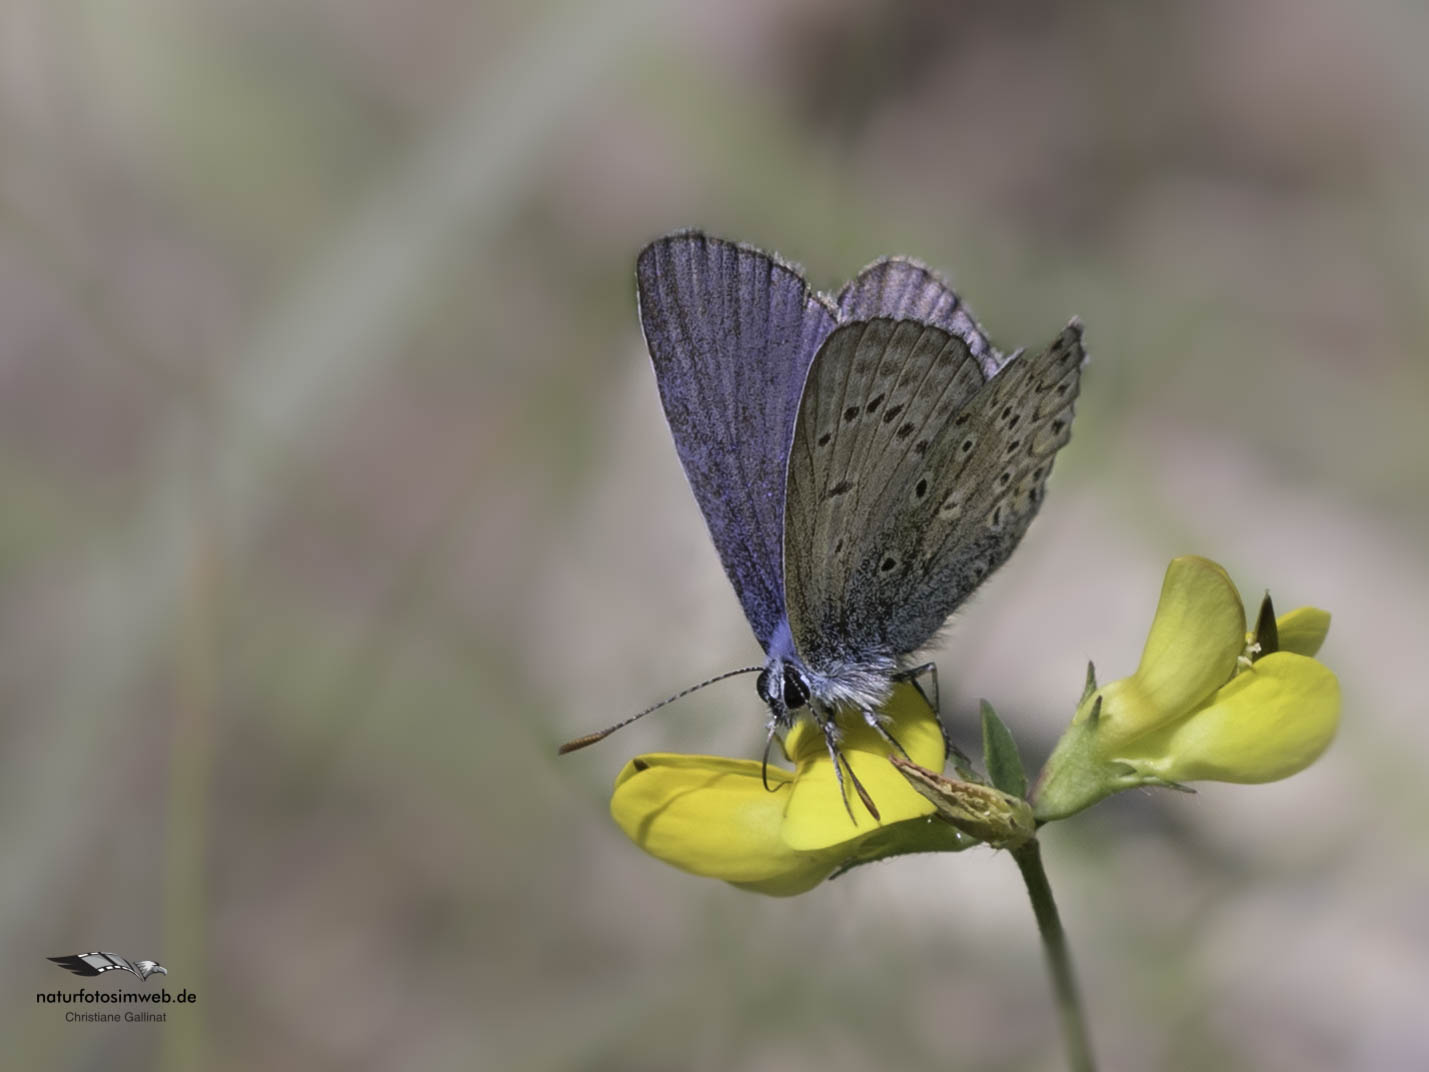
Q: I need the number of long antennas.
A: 2